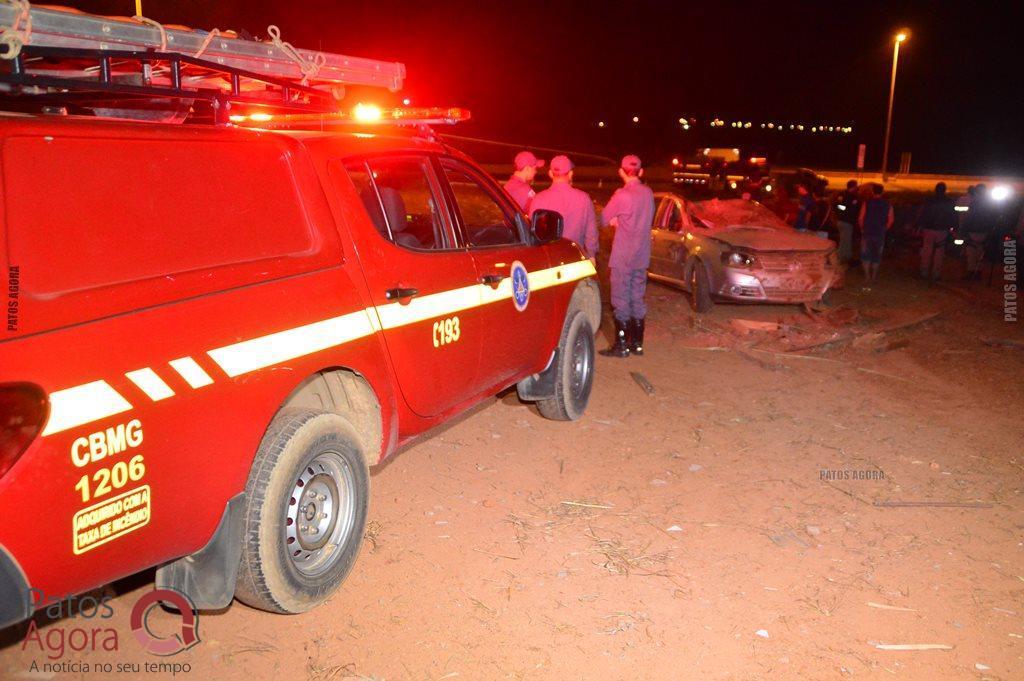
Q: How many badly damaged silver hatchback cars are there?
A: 1